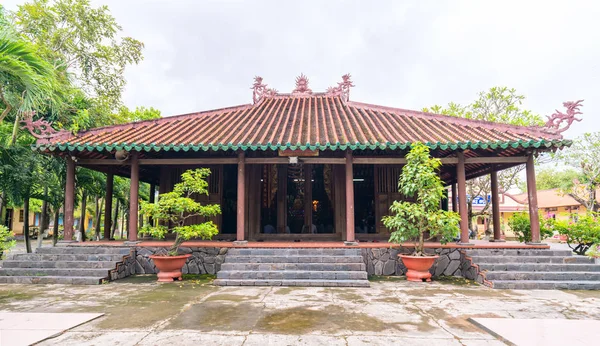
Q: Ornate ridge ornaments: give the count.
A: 5